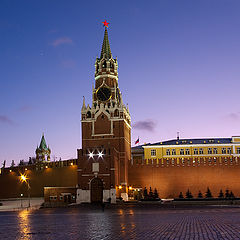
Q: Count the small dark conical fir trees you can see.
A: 10